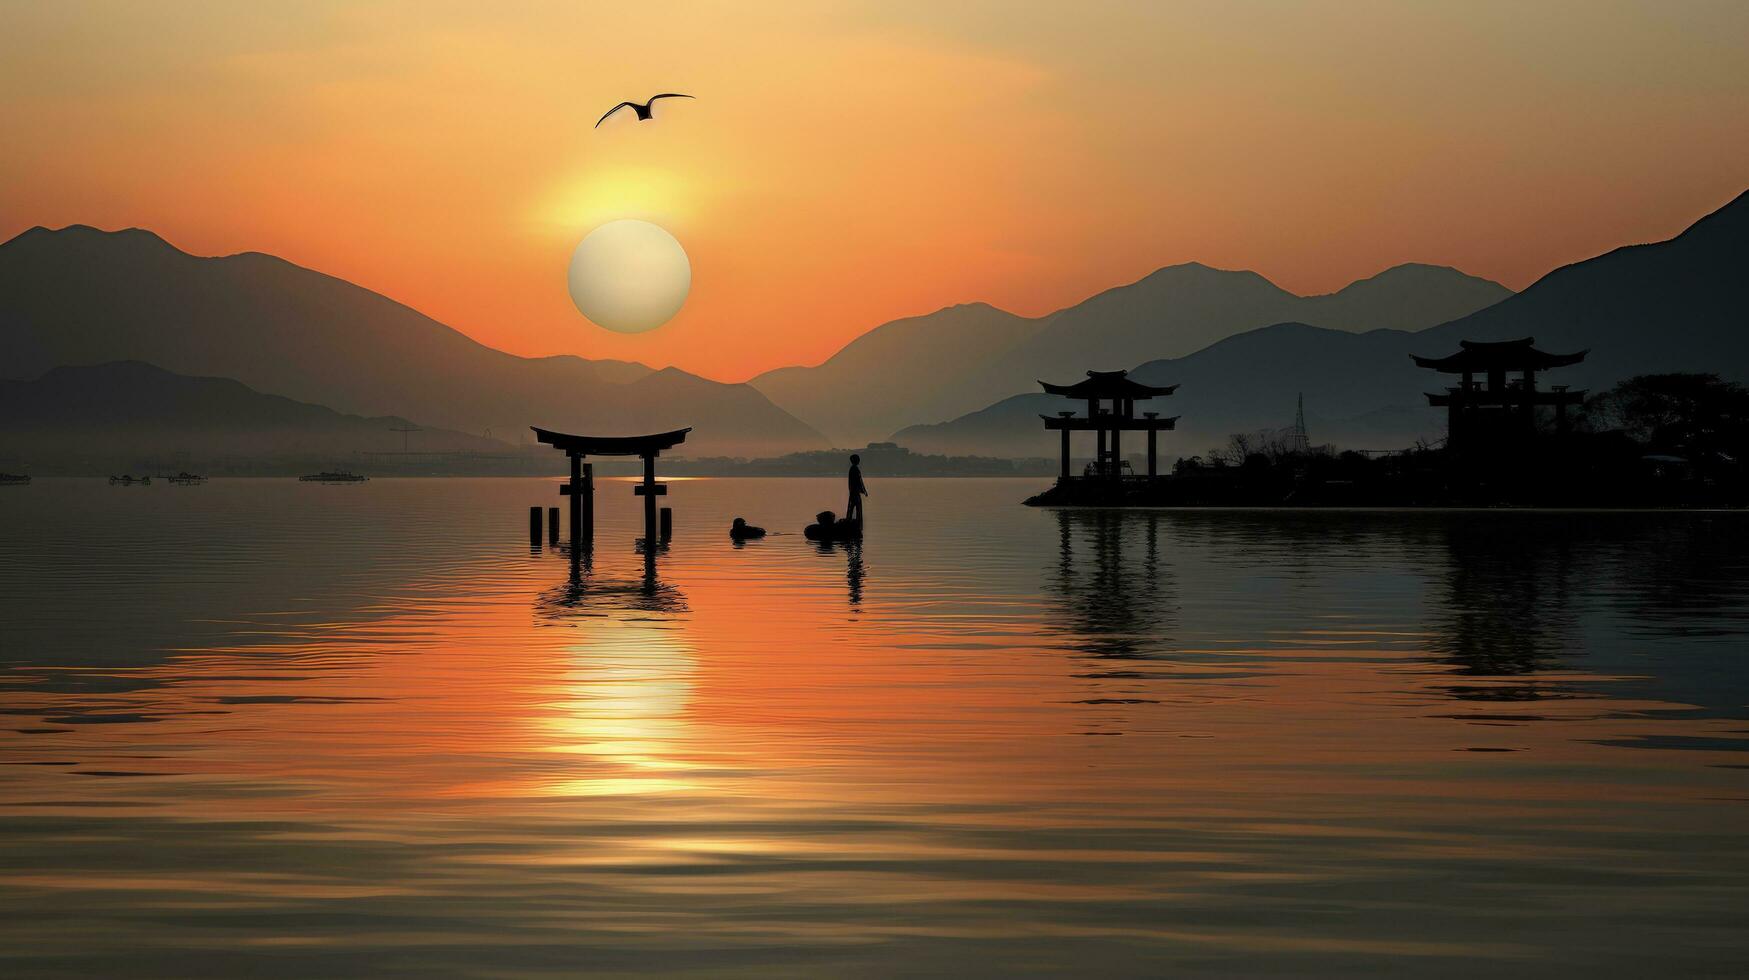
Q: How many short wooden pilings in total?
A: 3